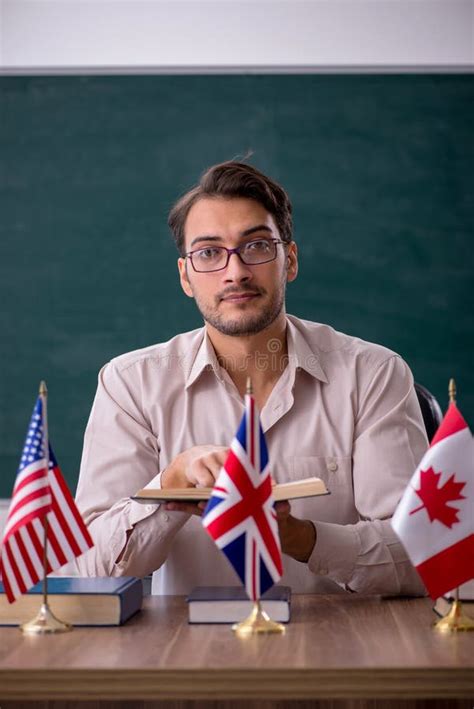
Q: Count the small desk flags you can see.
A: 3